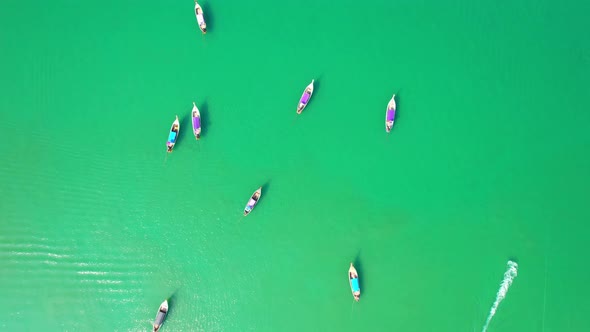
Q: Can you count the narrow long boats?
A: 8